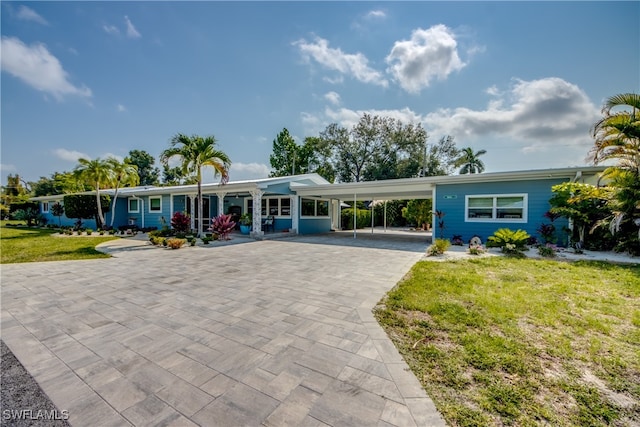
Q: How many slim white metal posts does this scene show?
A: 3